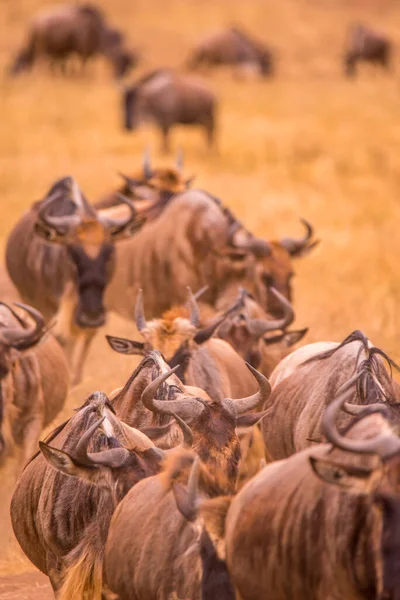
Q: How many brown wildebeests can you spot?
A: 15